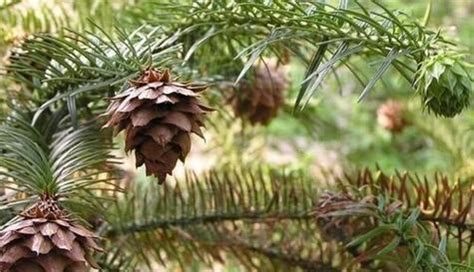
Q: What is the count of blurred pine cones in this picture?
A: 2